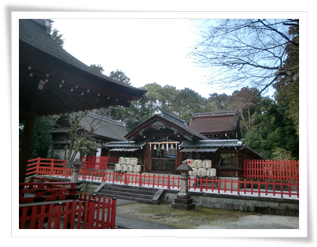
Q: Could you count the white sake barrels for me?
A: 13